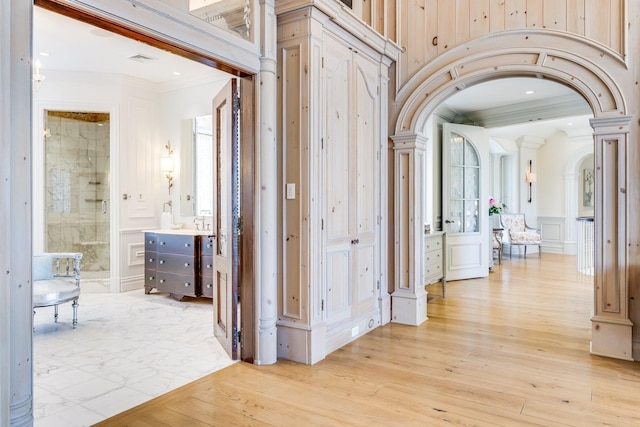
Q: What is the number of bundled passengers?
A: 0